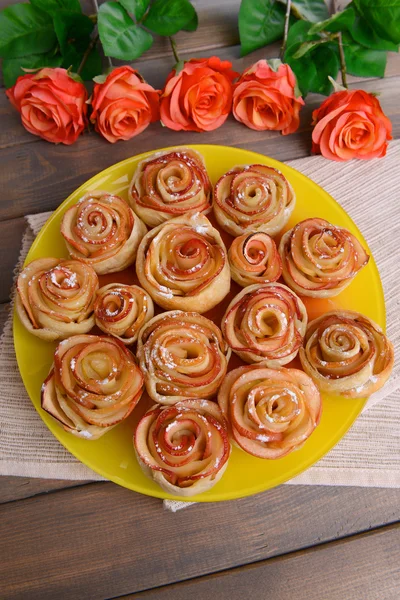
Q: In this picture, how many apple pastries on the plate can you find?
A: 14